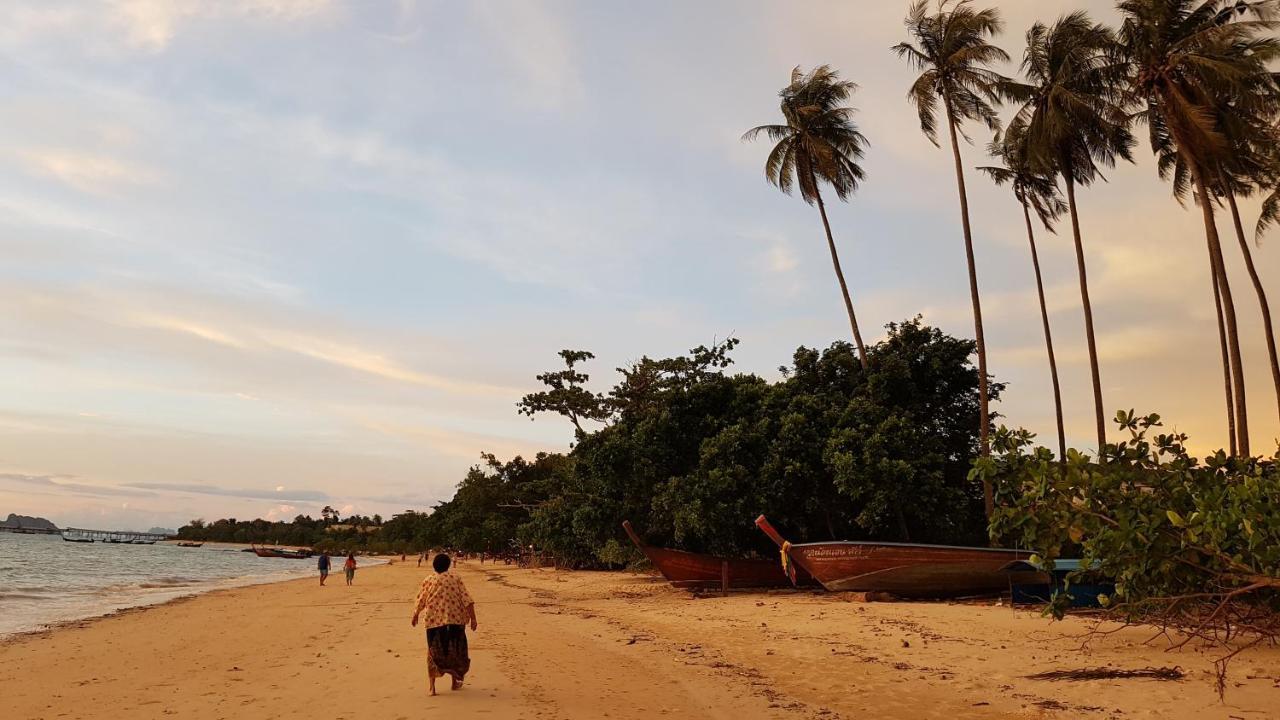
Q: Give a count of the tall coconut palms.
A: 7